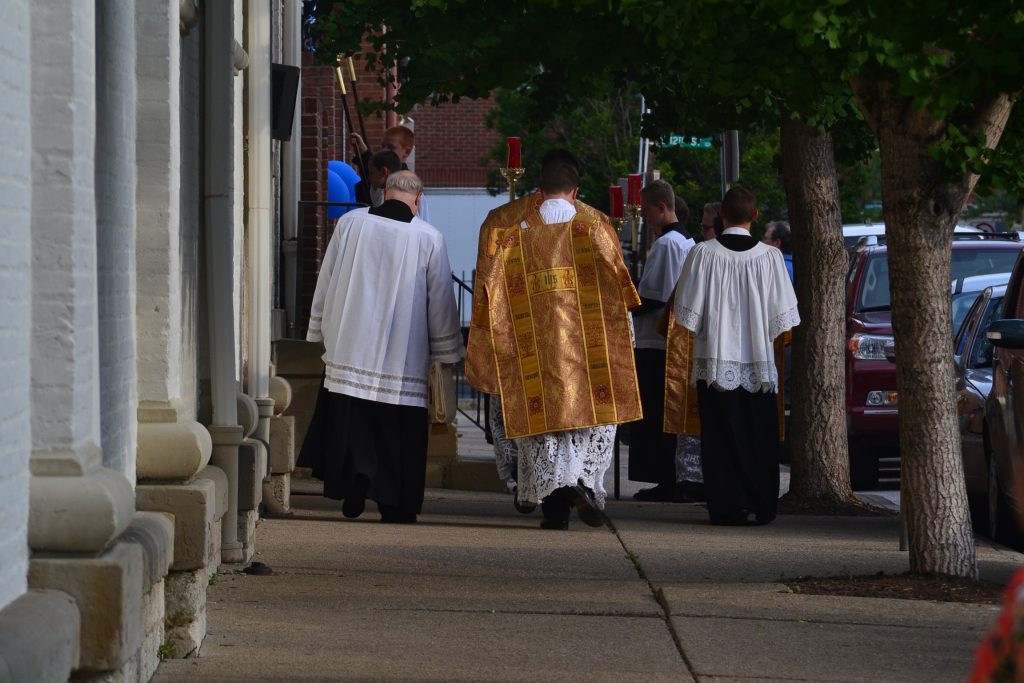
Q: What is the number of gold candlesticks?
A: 3